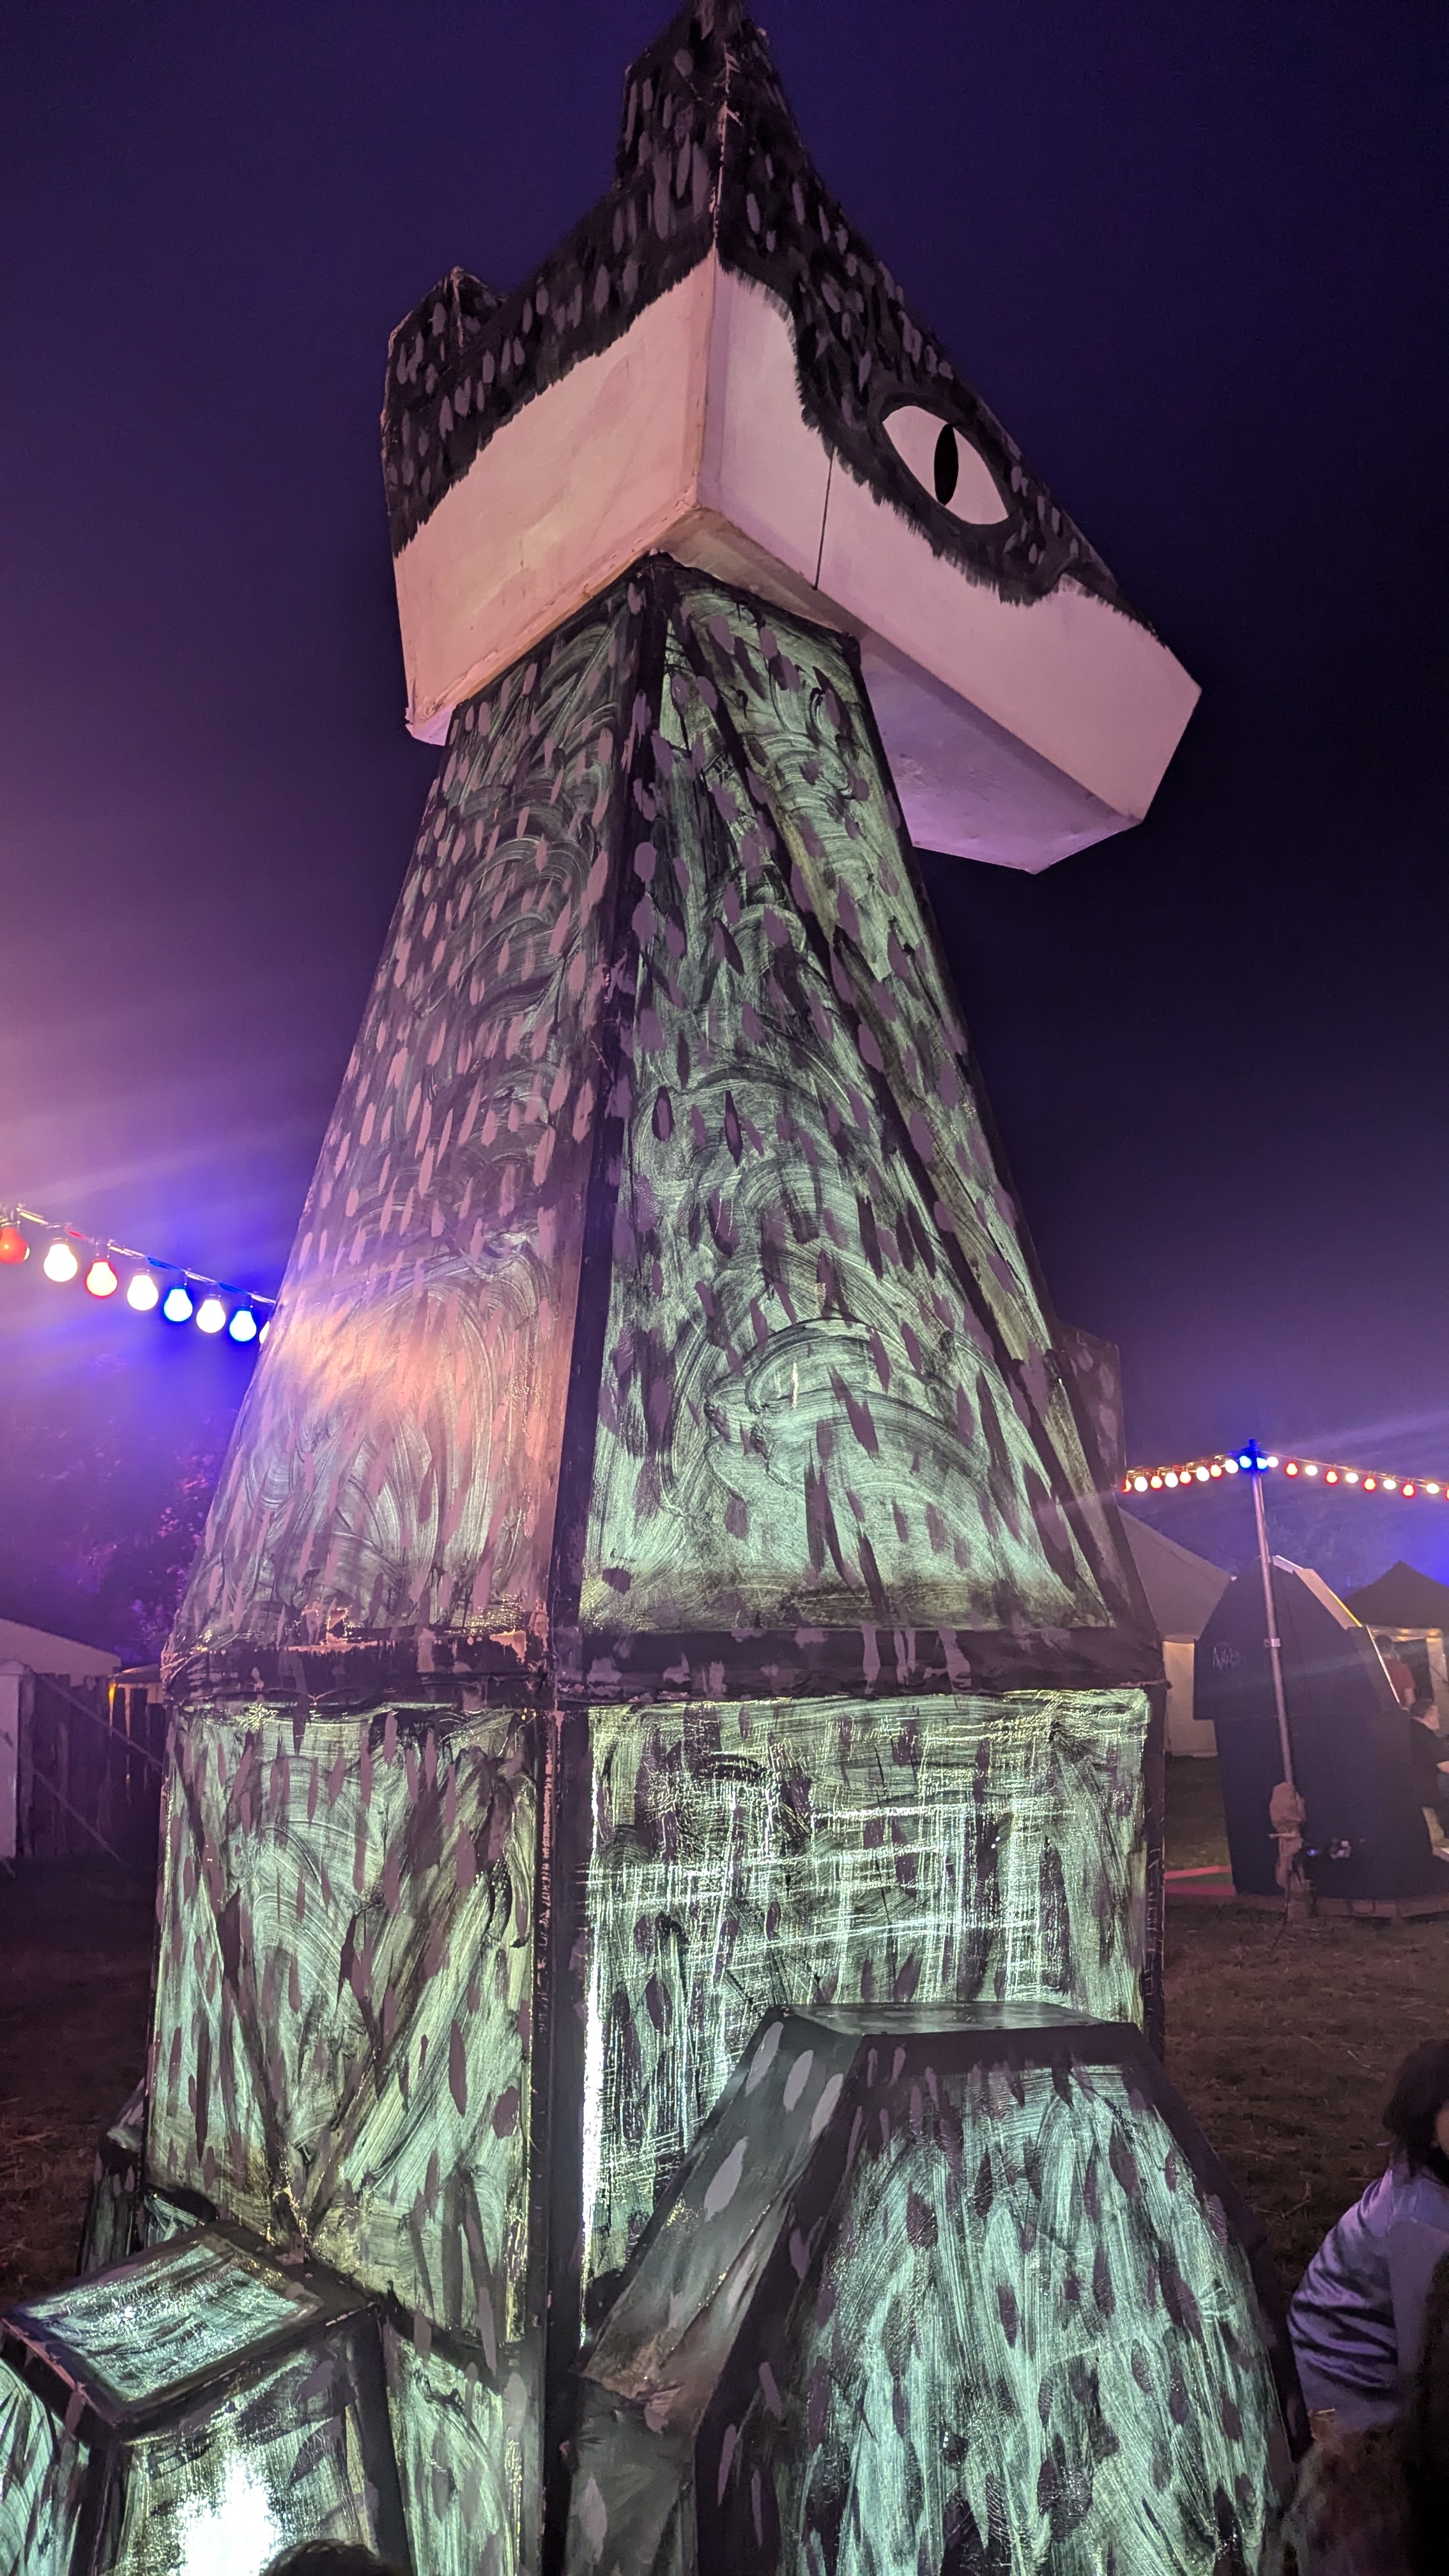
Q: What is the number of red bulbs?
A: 11